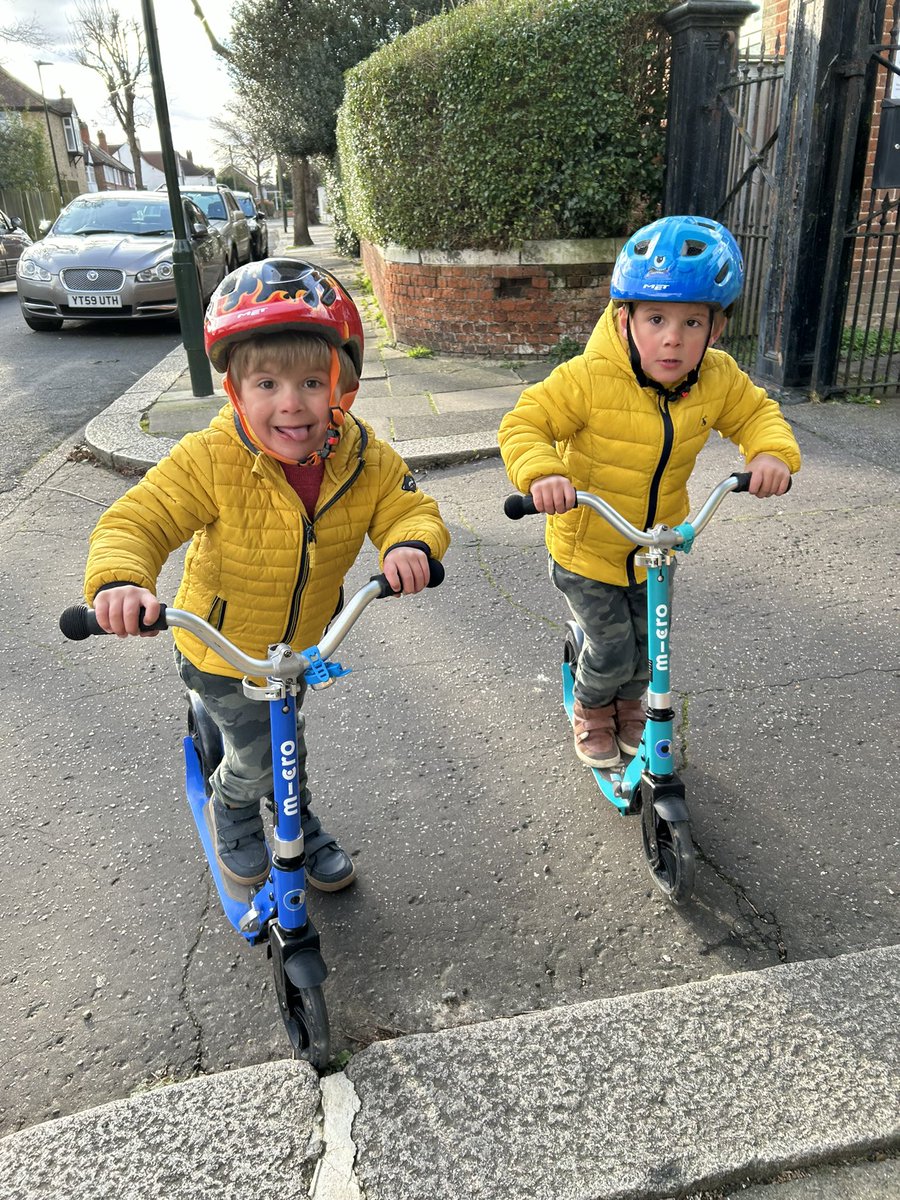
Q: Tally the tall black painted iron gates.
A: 2